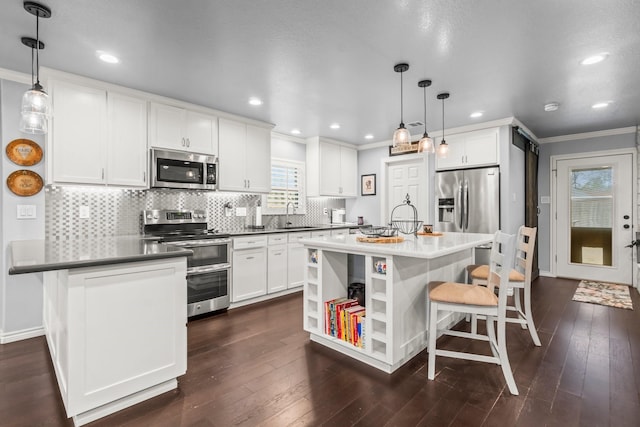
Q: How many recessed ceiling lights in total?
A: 8